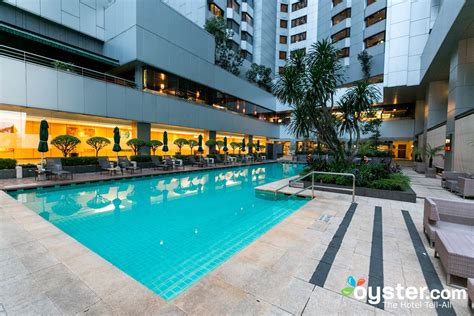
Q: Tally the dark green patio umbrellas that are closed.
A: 7